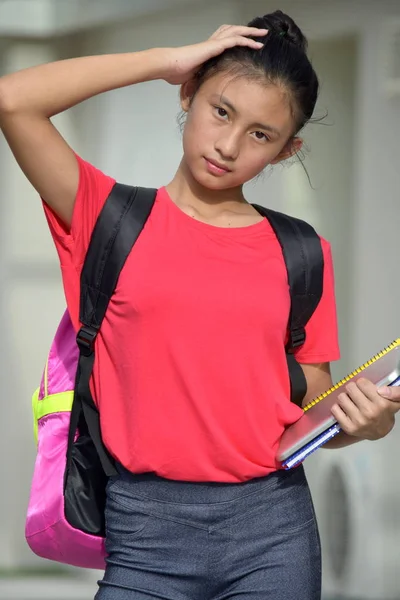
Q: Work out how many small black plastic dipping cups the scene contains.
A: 0